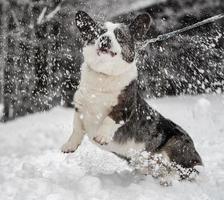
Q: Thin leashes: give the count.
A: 1